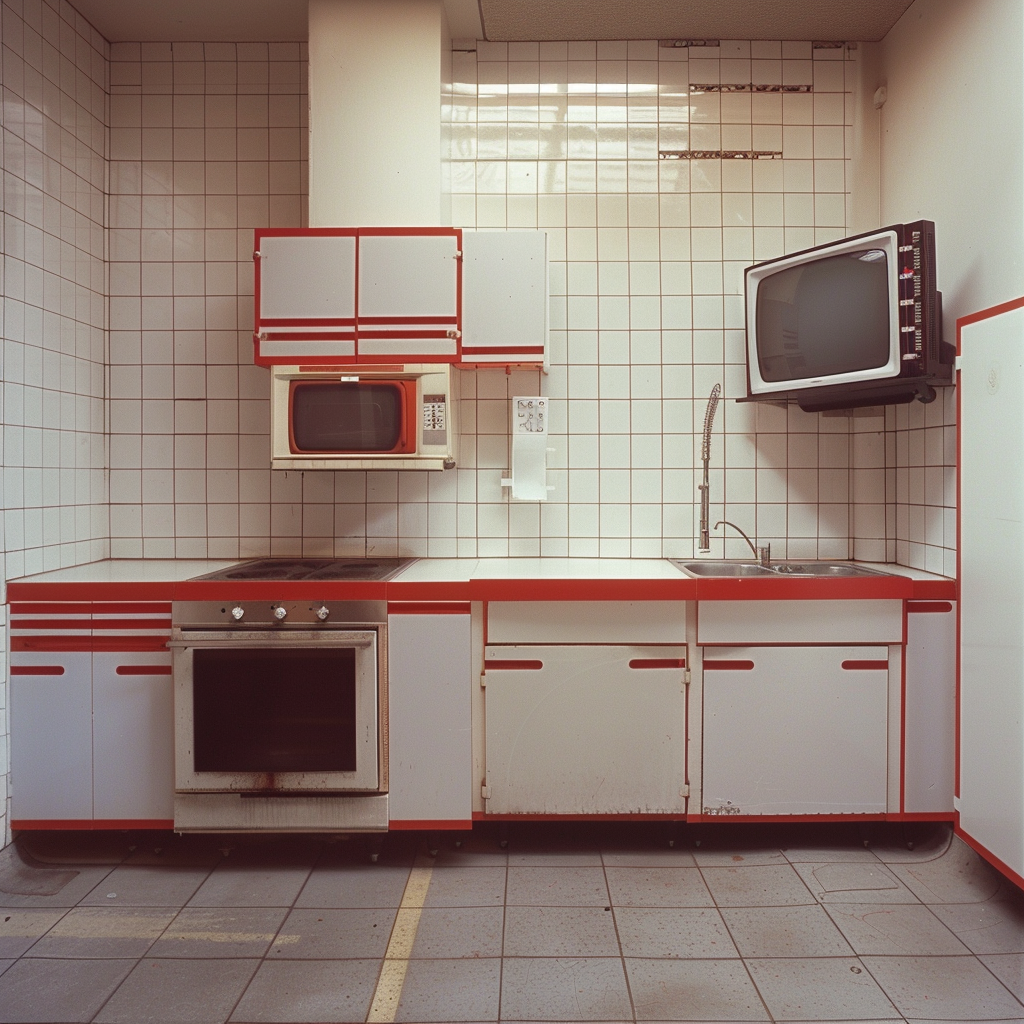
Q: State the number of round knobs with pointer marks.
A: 3